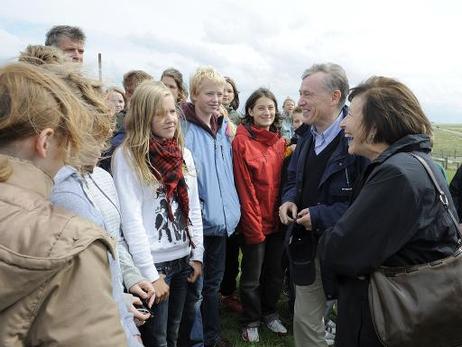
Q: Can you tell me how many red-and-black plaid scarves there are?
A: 1